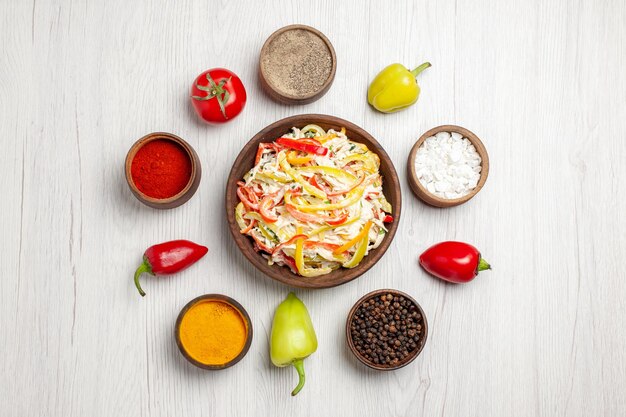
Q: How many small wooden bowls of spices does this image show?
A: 5